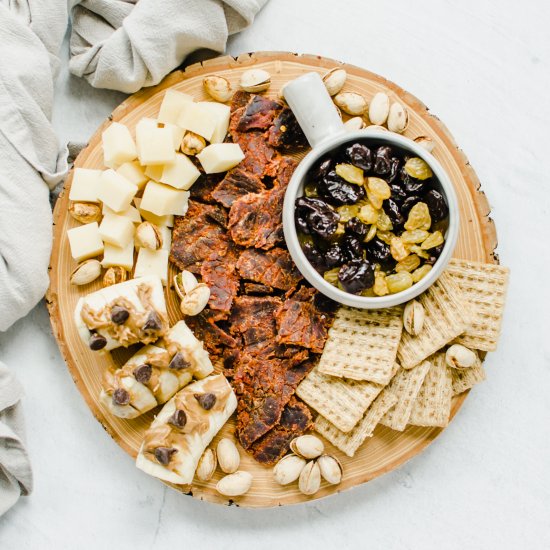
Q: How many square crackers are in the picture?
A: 8